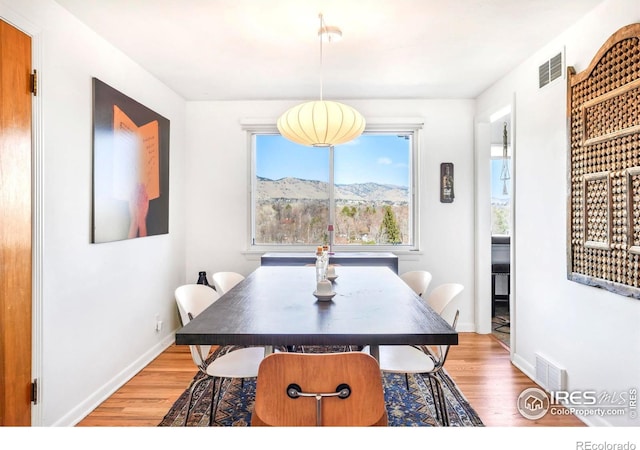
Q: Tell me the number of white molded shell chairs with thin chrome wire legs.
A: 4